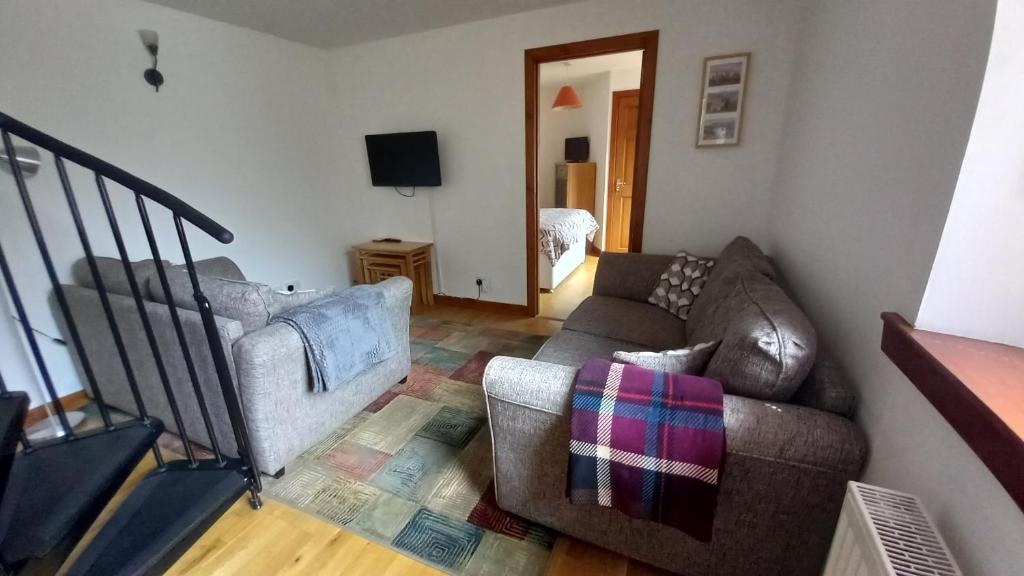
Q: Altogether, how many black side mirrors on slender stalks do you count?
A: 0